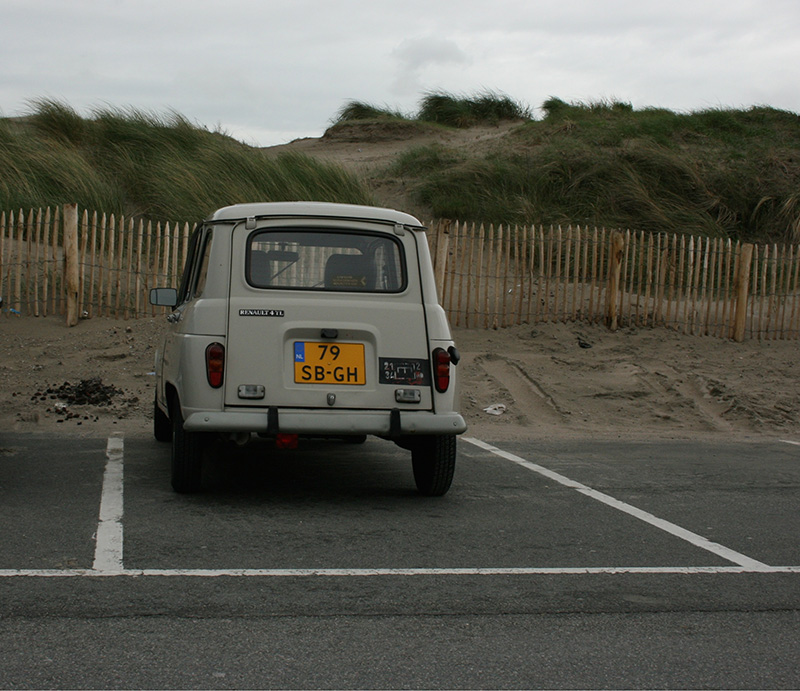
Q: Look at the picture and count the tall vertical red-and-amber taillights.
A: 2